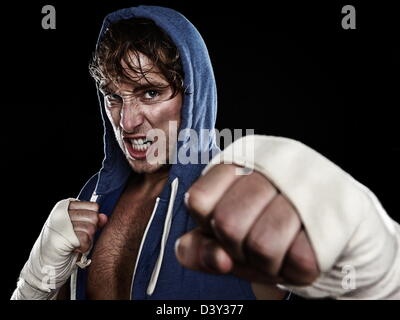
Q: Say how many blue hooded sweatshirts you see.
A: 1